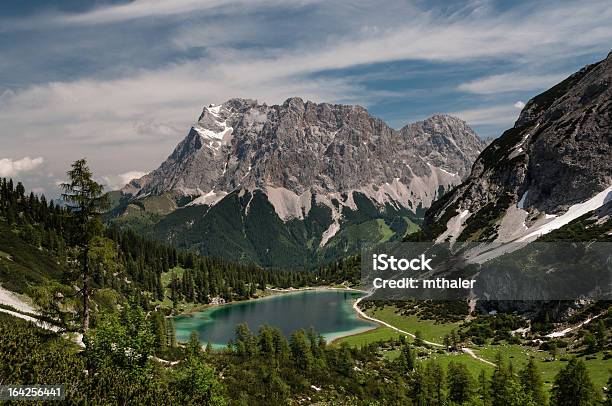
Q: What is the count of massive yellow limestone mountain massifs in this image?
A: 0